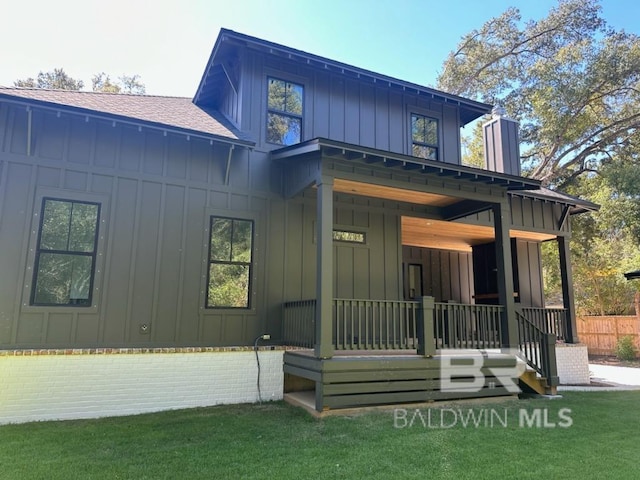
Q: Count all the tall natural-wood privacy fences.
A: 1